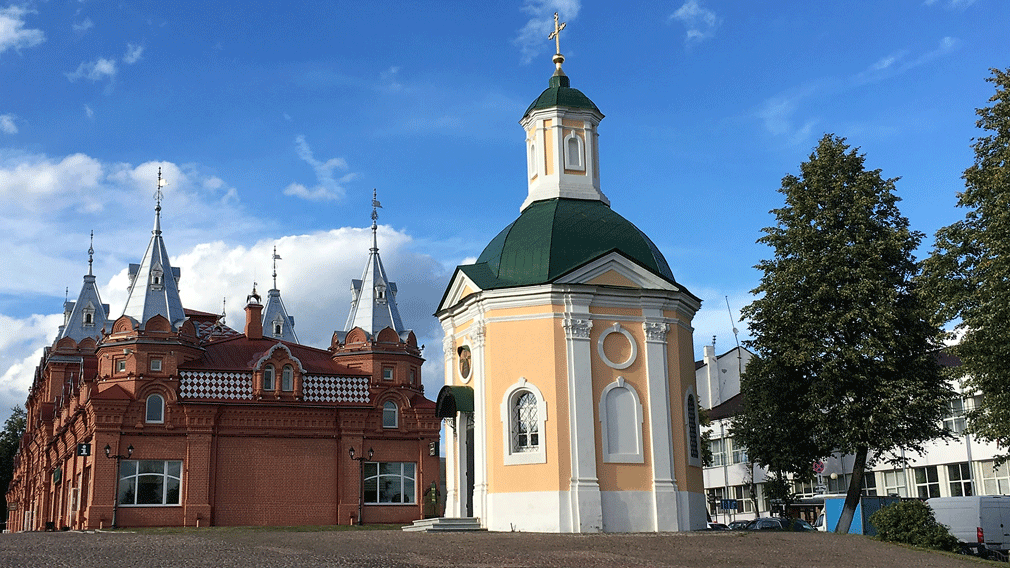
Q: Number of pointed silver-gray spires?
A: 4